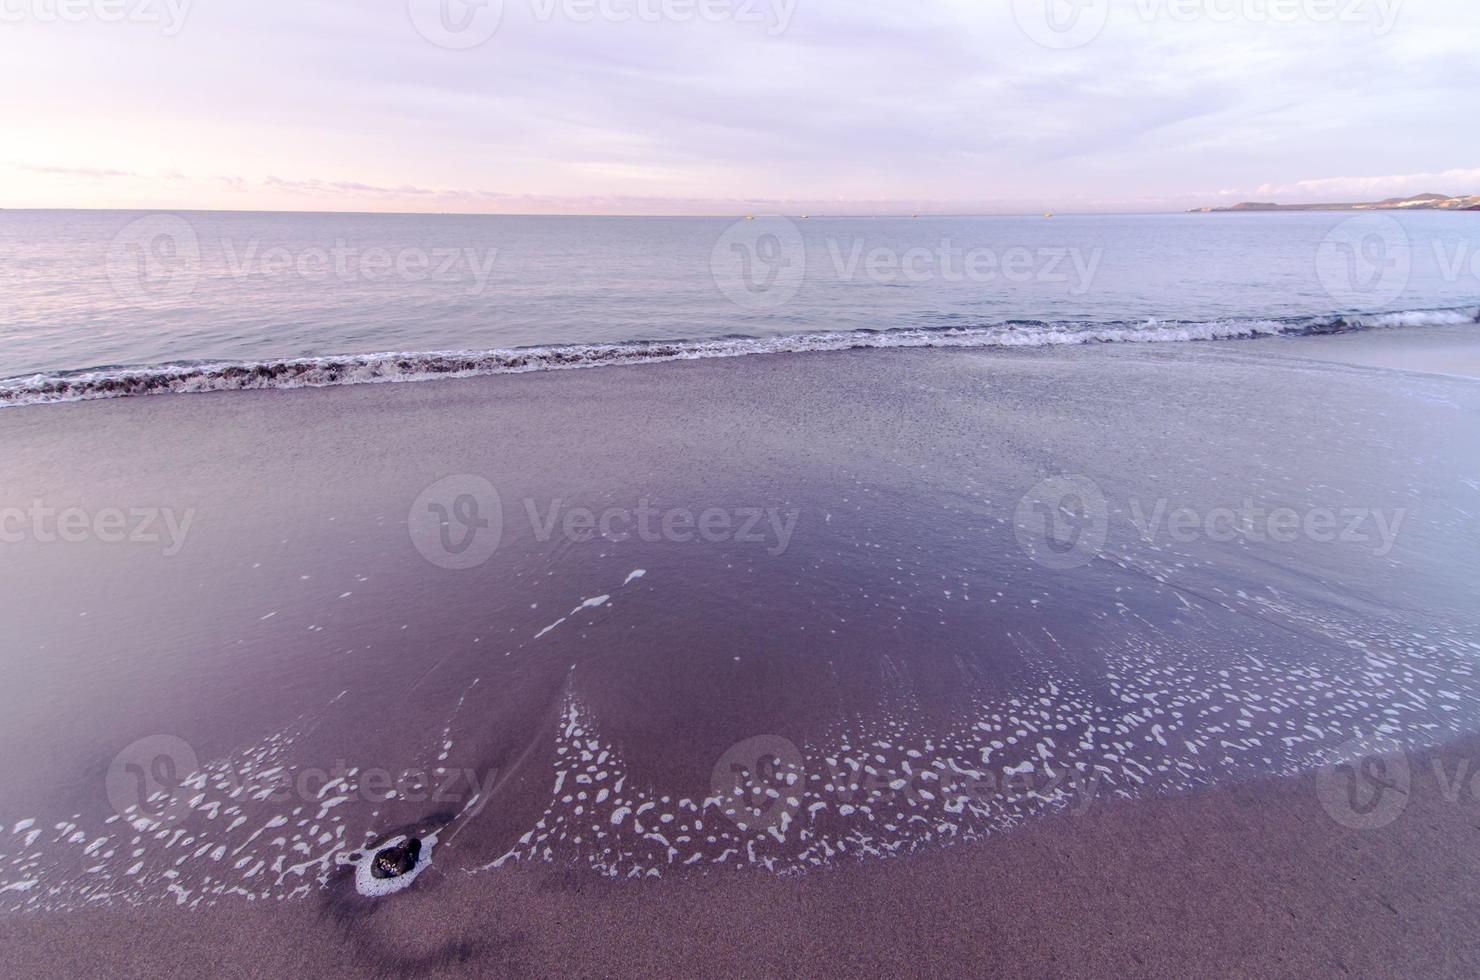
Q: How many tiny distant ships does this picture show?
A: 4